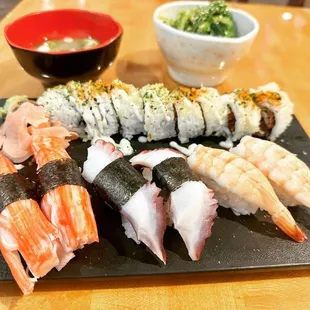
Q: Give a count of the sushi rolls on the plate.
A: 8